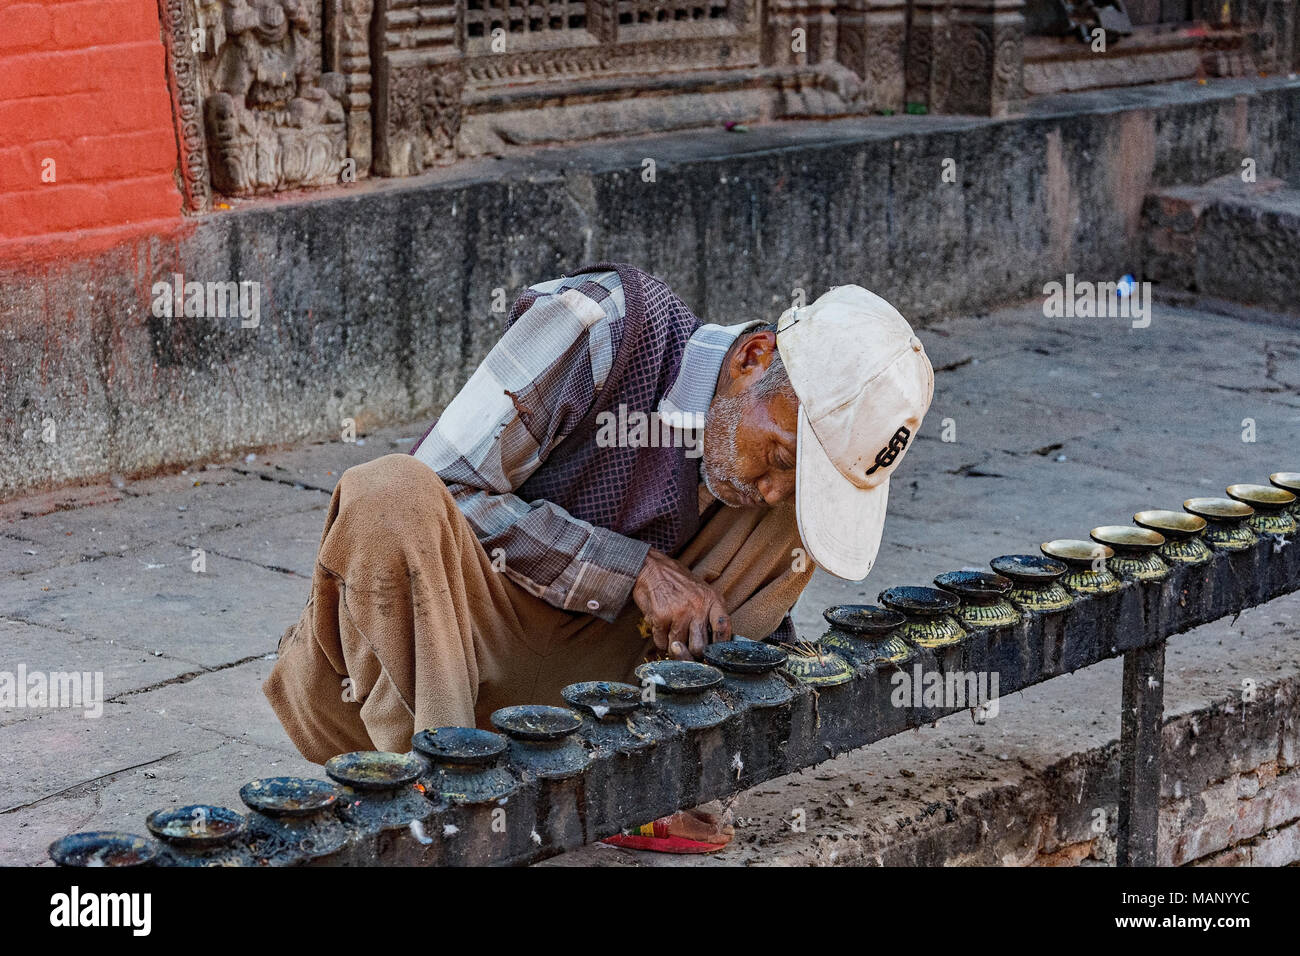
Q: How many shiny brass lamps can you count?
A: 6